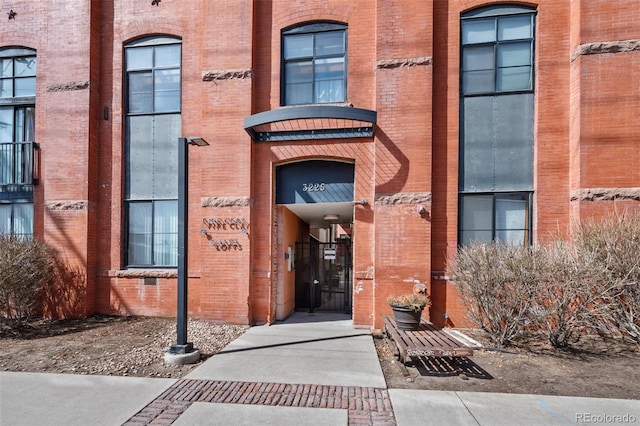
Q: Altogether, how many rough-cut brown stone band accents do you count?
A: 8